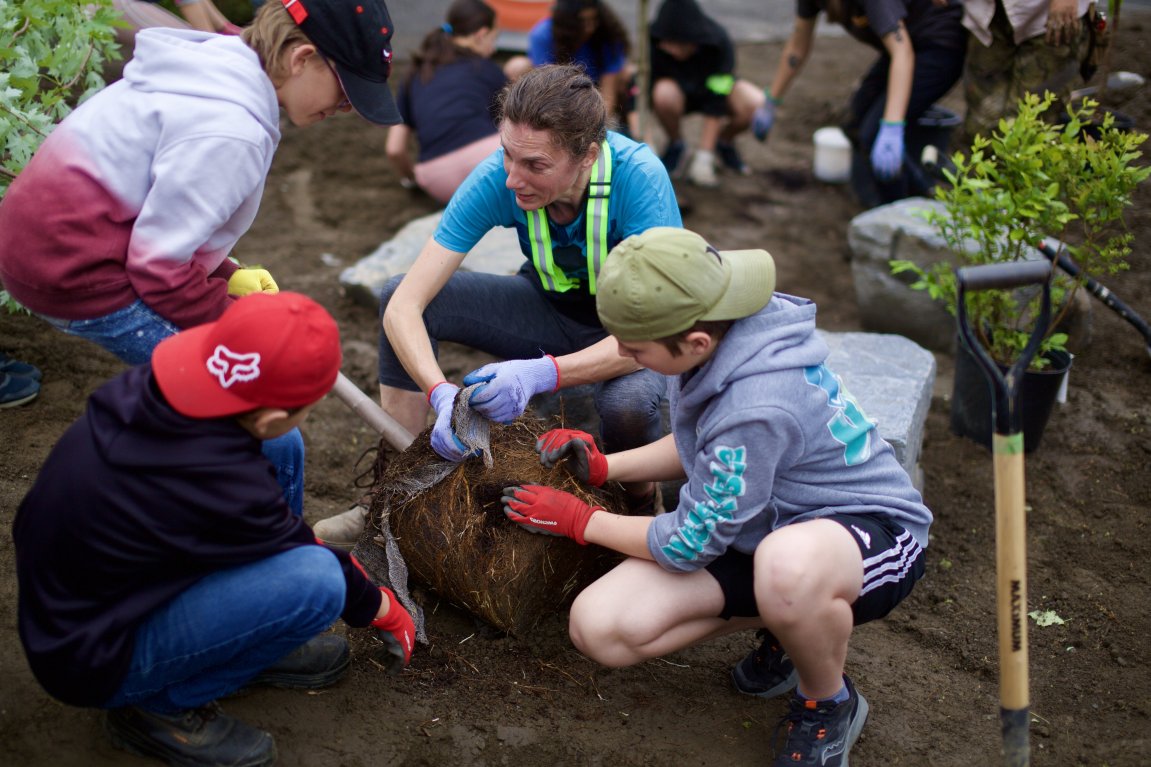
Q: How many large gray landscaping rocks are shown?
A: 3